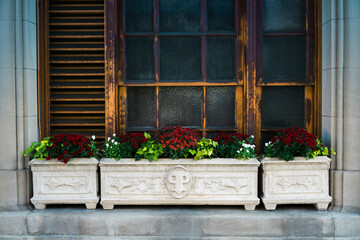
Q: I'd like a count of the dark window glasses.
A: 12